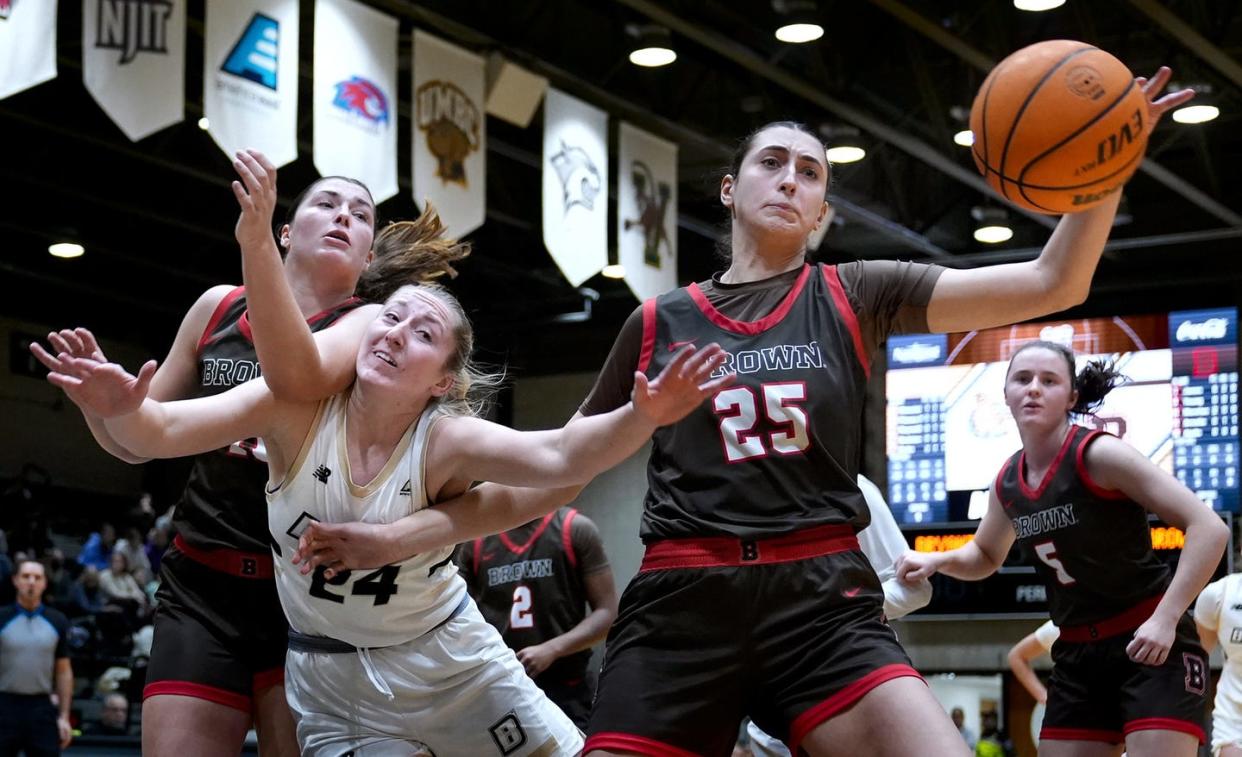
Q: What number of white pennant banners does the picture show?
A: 7